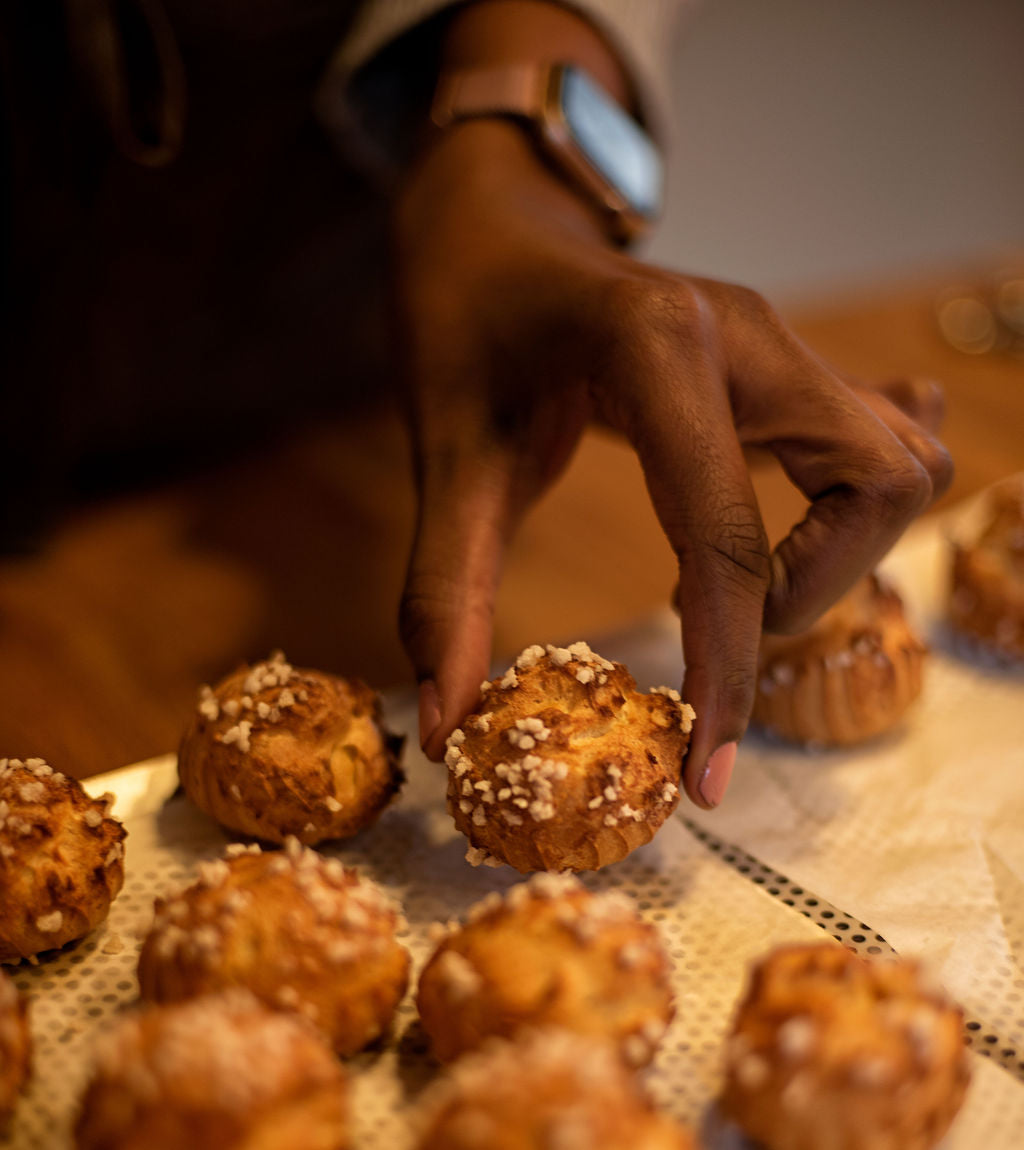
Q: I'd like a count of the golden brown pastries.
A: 11